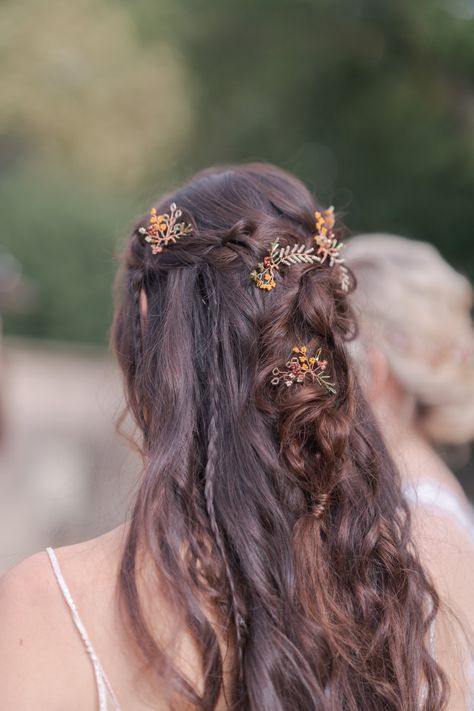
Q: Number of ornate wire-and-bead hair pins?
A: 4